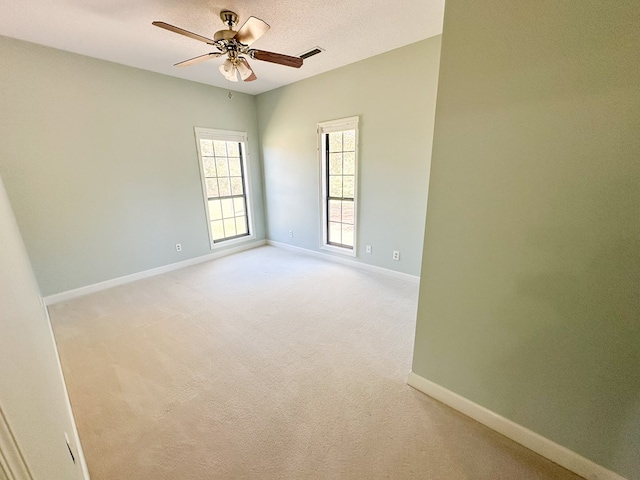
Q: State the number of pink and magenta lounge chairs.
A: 0